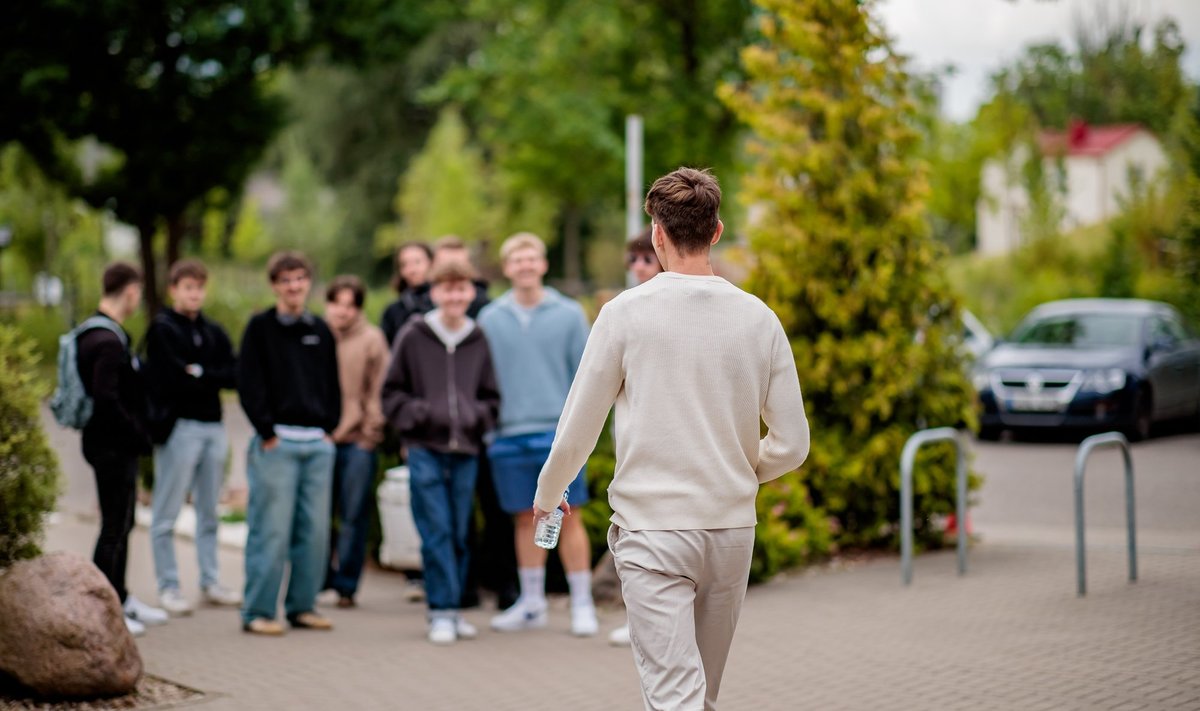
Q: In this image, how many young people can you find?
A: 10